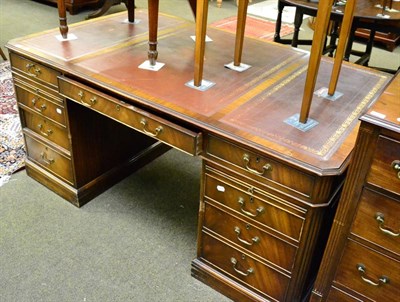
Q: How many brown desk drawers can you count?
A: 9